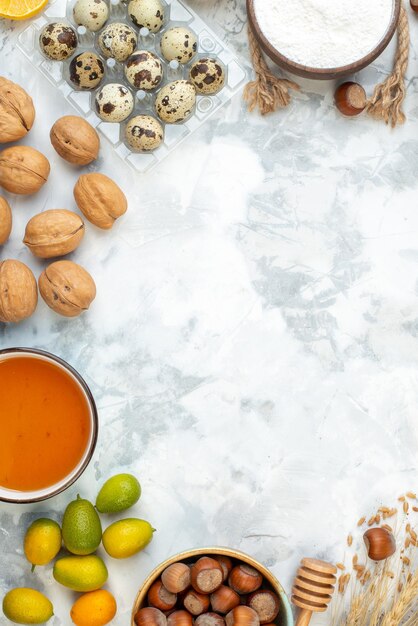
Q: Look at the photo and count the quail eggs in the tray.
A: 11